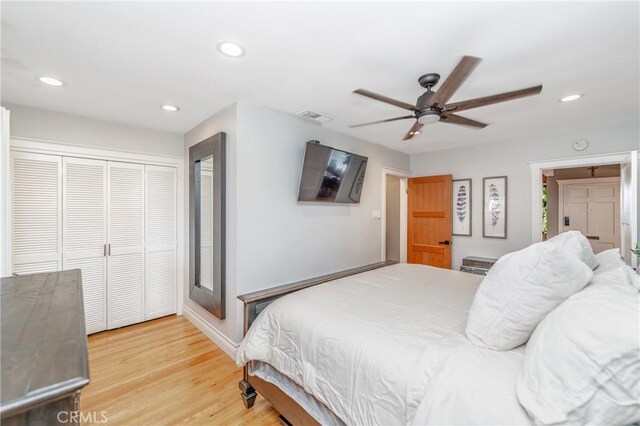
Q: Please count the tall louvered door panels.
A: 4